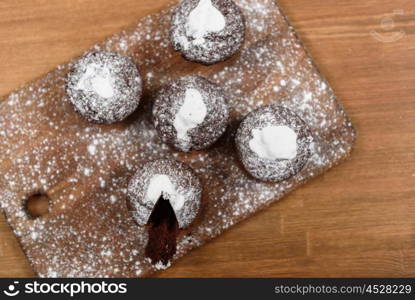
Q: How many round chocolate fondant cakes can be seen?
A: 5